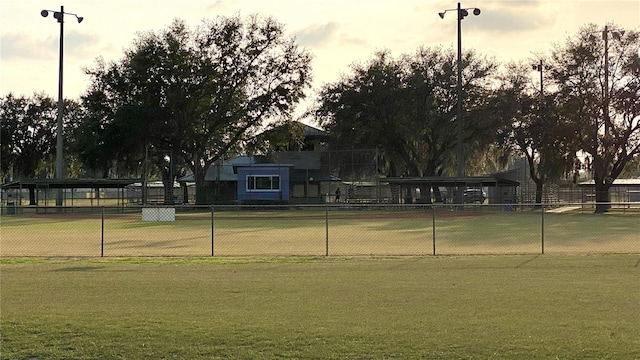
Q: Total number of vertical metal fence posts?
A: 5